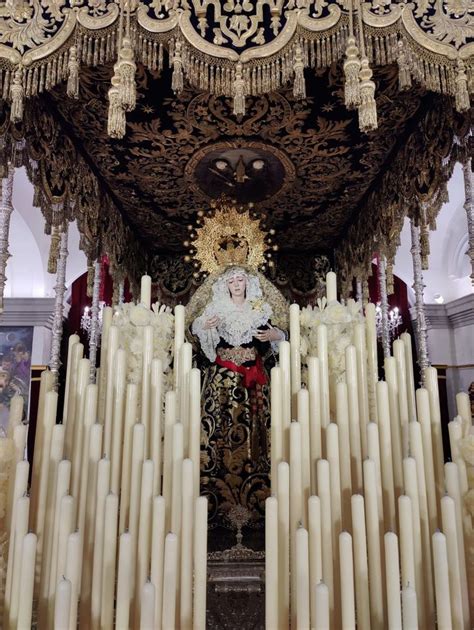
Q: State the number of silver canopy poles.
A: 8